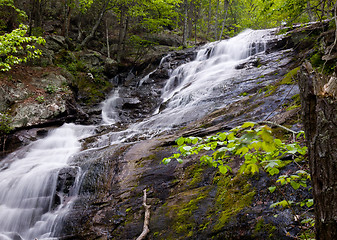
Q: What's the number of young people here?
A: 0